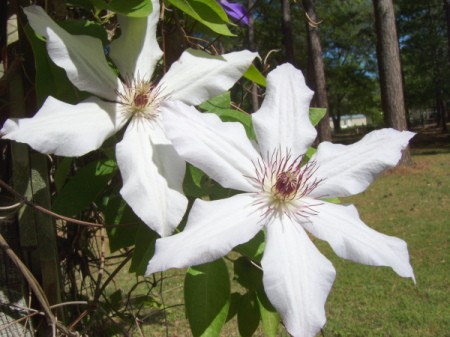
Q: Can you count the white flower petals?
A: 11